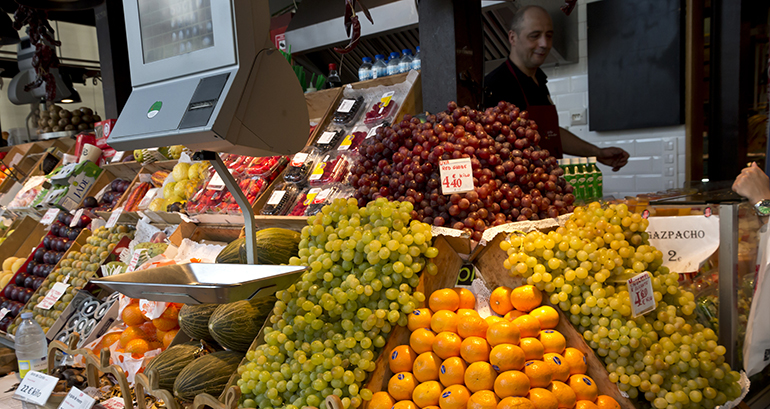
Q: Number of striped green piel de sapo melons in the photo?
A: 6